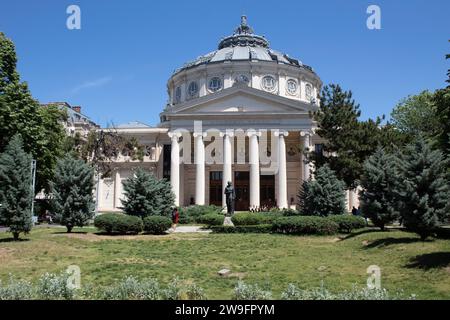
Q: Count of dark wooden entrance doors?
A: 3